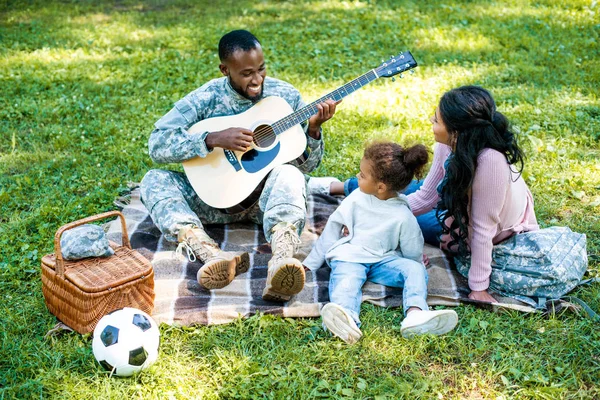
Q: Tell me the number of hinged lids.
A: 2